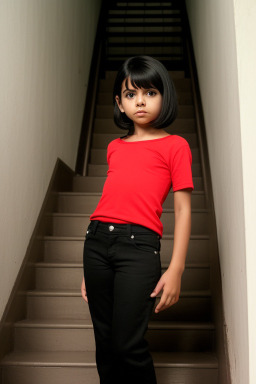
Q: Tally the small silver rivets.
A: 3